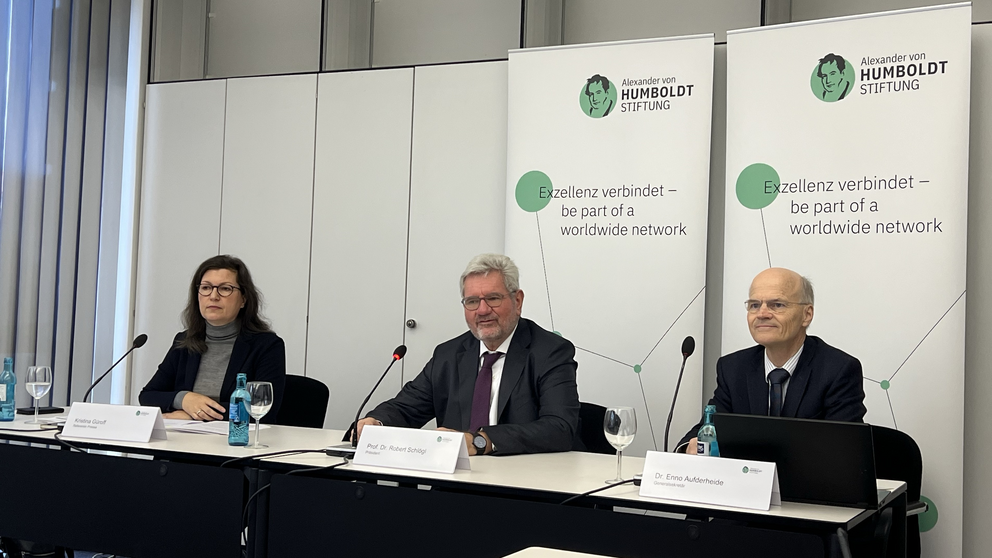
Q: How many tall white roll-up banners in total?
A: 2